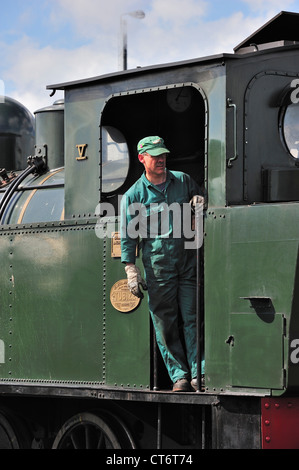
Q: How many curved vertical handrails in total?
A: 1